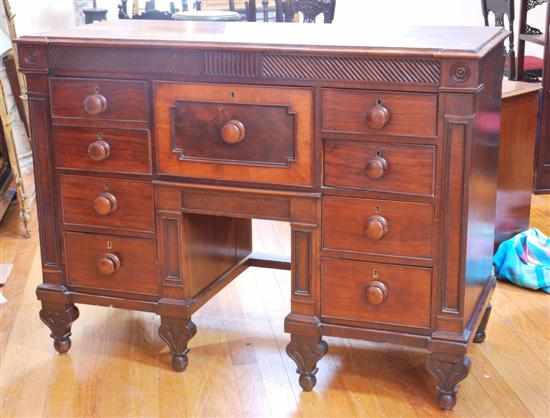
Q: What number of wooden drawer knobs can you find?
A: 9